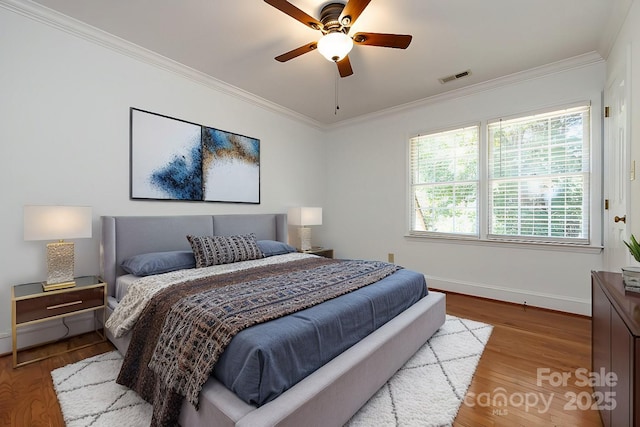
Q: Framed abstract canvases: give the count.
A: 2